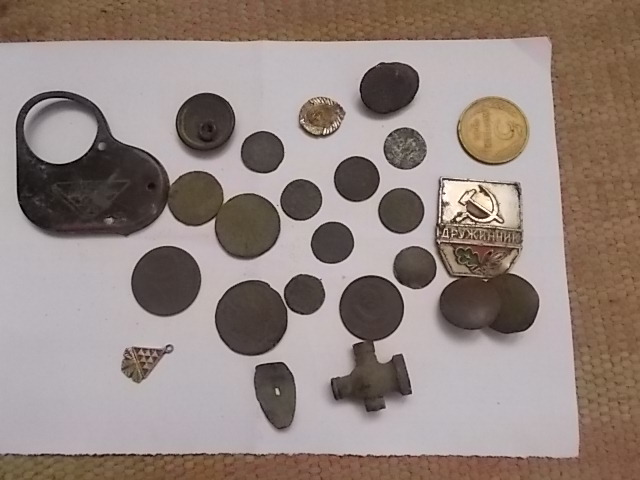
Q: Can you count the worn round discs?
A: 13